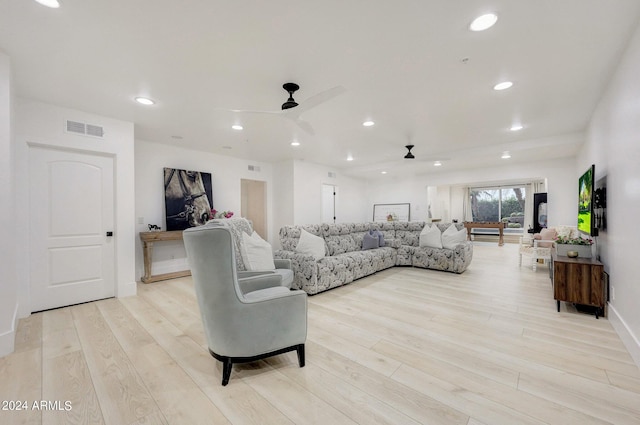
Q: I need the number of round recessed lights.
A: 12